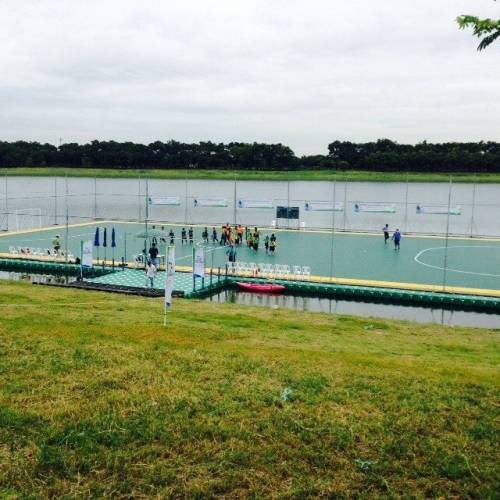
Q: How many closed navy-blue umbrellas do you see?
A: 3